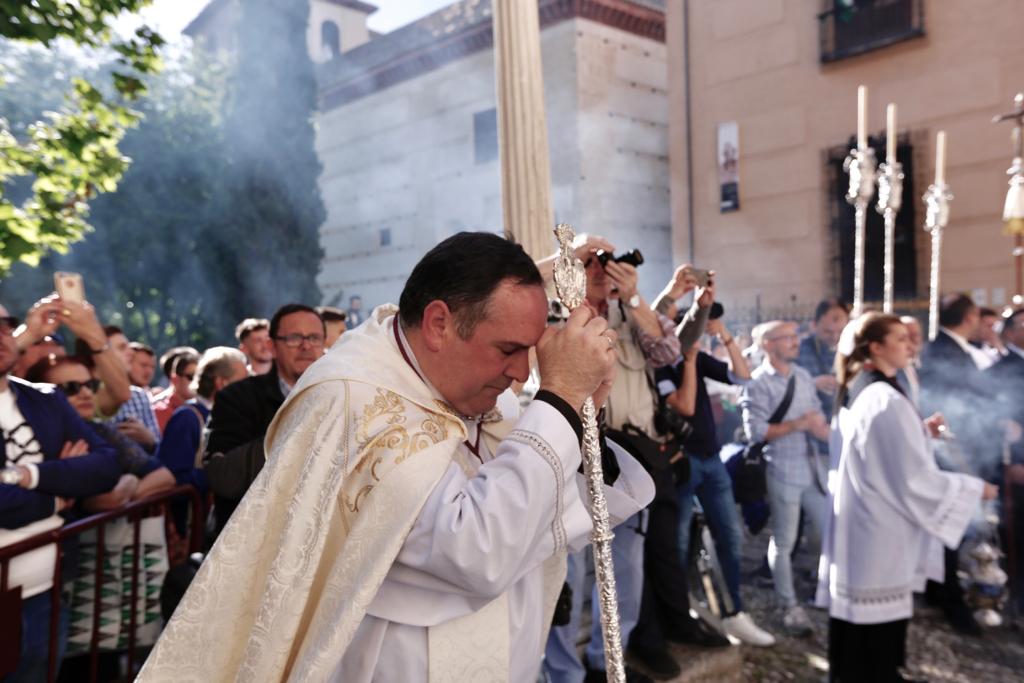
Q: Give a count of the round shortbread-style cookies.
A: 0